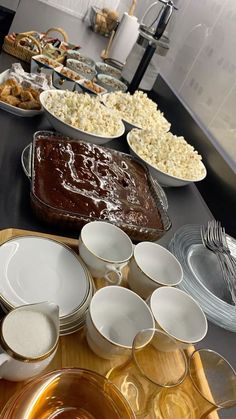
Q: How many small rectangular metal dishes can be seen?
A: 3